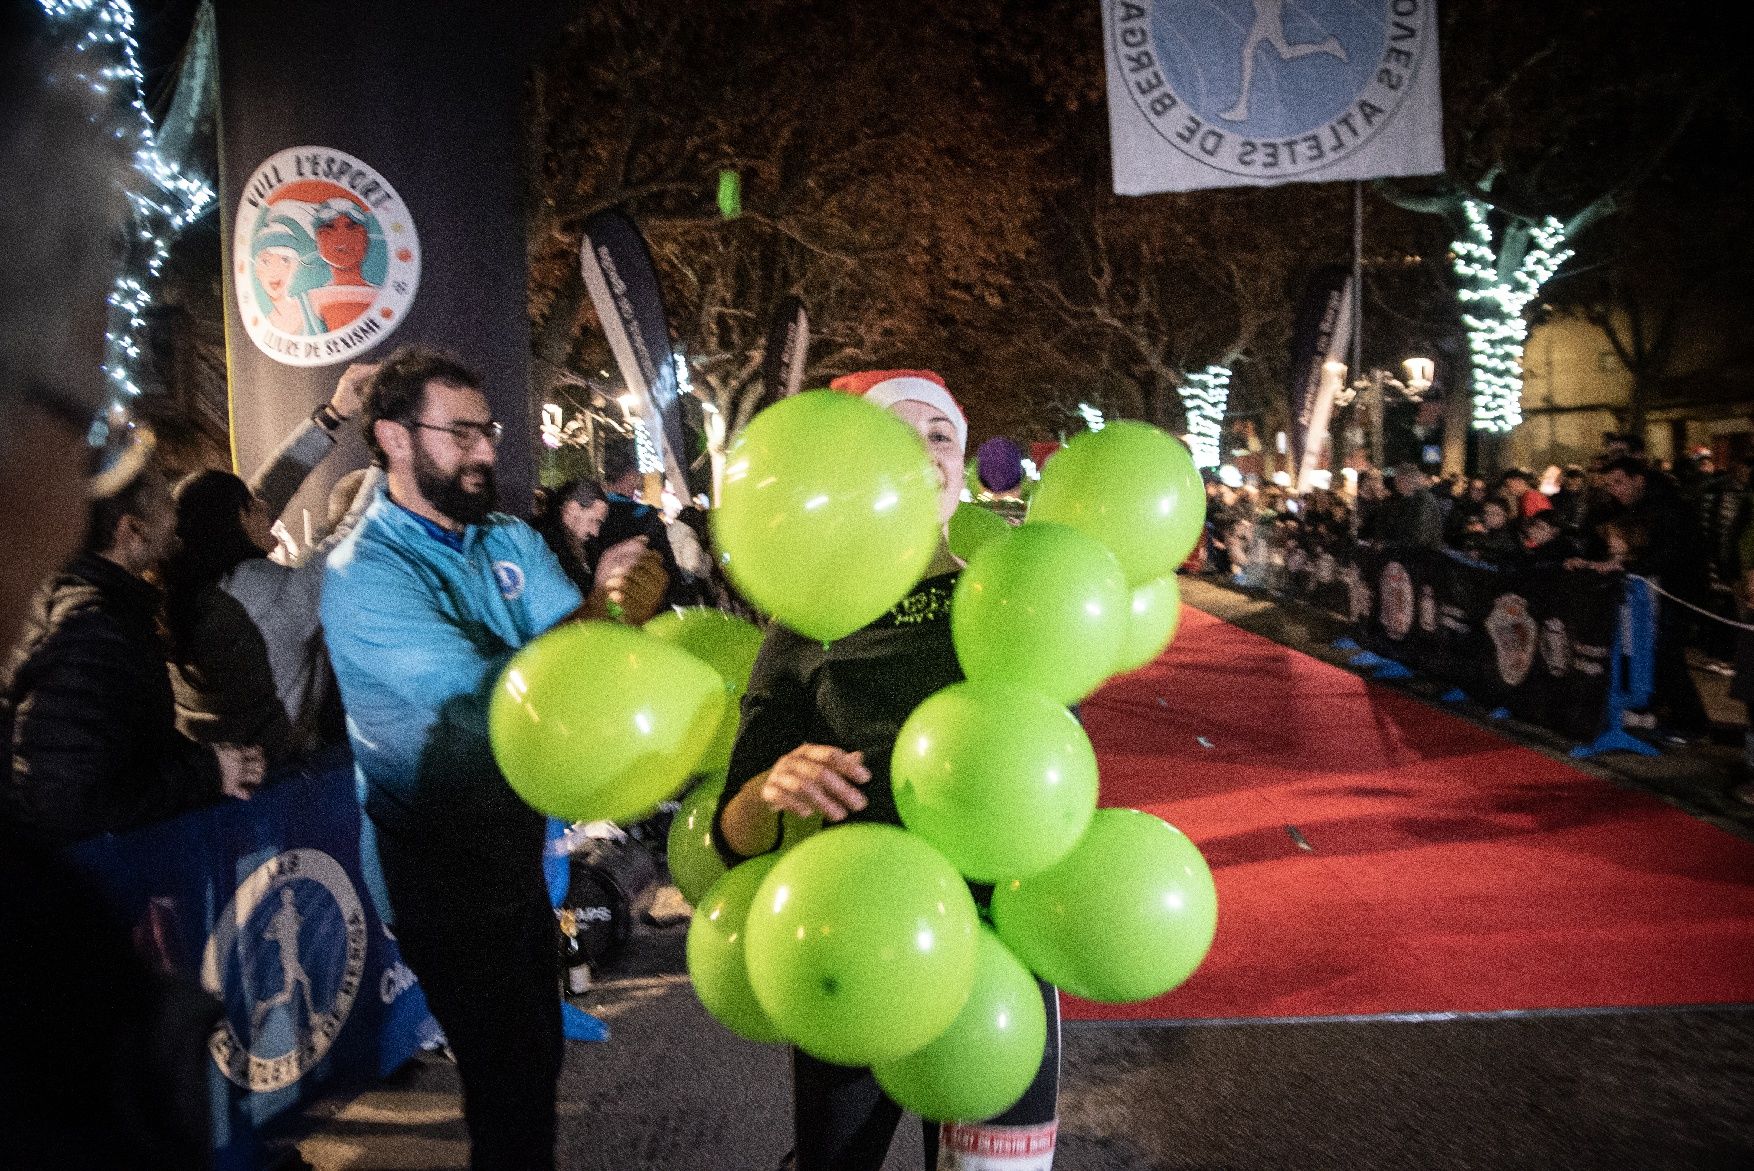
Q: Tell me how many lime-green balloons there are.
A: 13